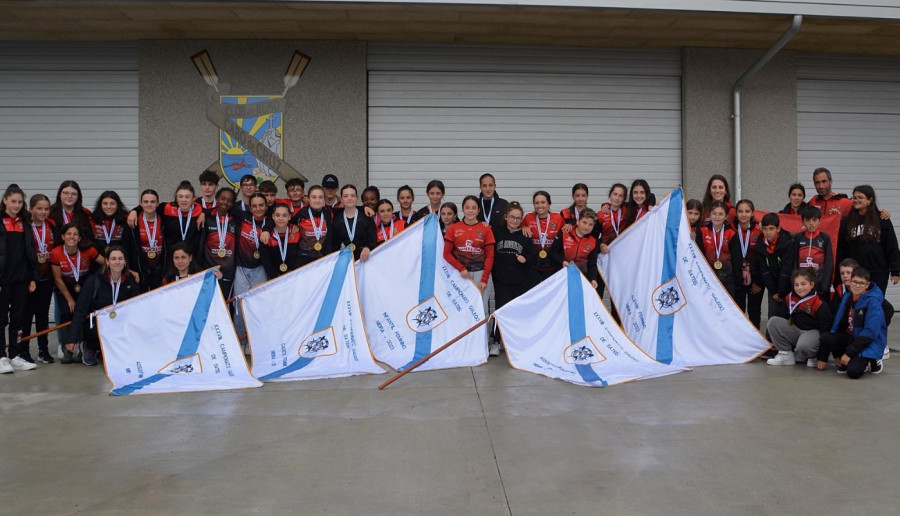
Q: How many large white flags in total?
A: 5